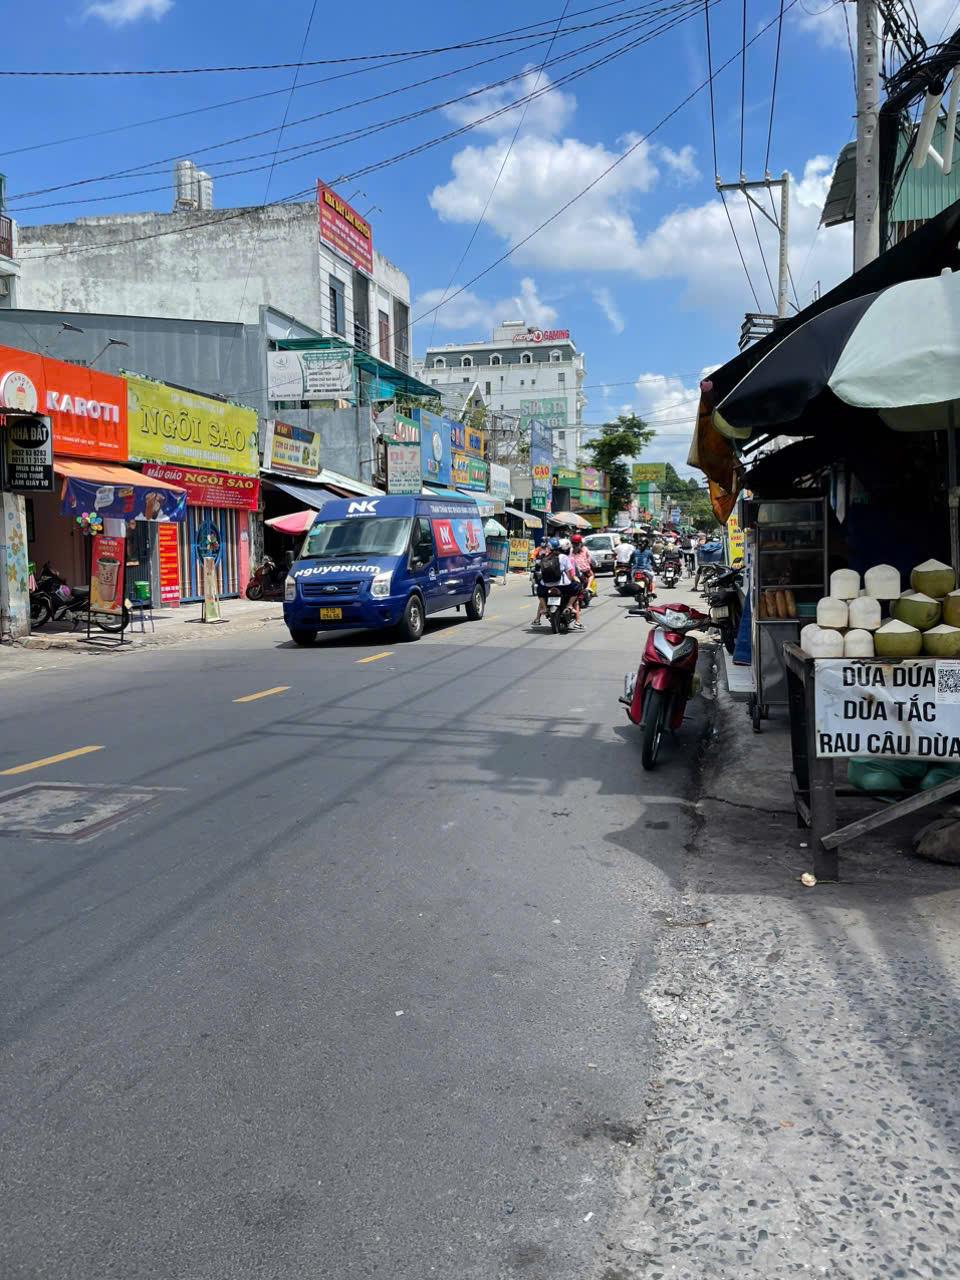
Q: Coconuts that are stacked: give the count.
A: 12